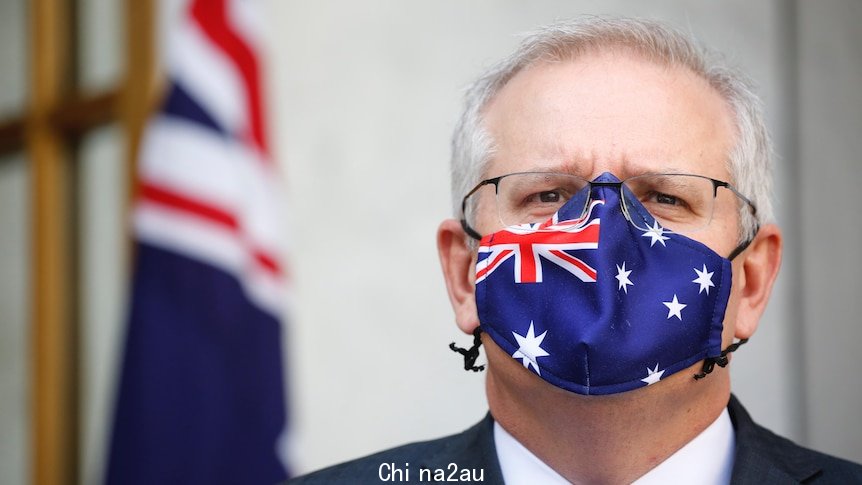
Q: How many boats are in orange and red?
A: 0